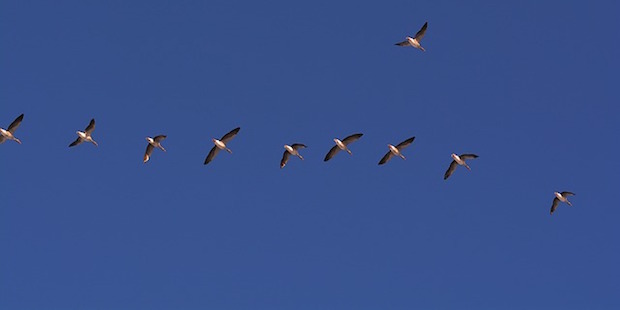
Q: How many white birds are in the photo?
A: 10